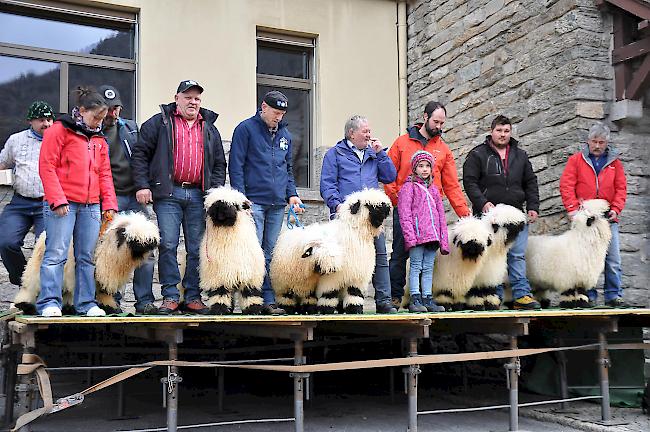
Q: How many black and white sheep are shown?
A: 7